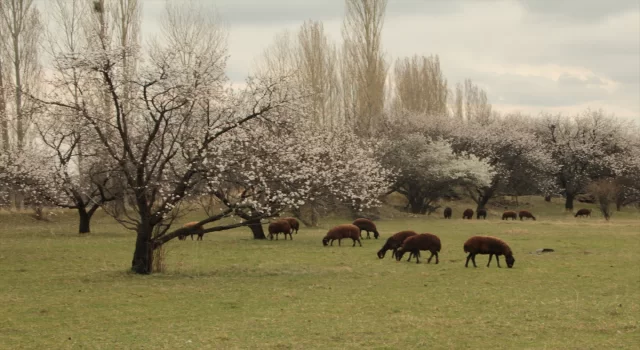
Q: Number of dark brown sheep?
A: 14